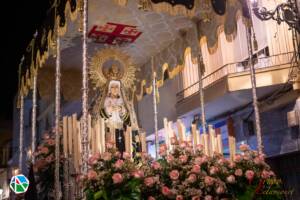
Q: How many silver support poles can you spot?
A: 7